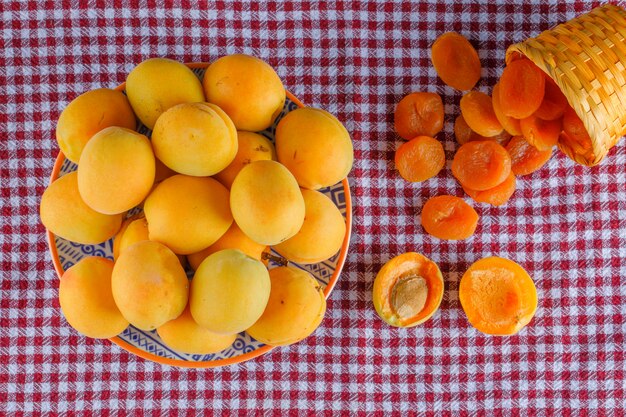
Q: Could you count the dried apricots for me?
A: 14